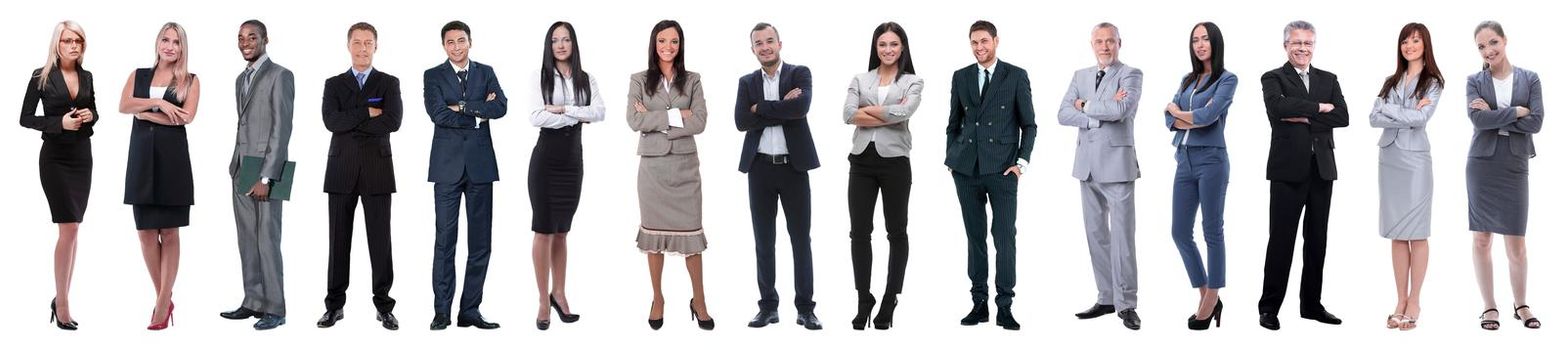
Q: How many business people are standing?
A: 15